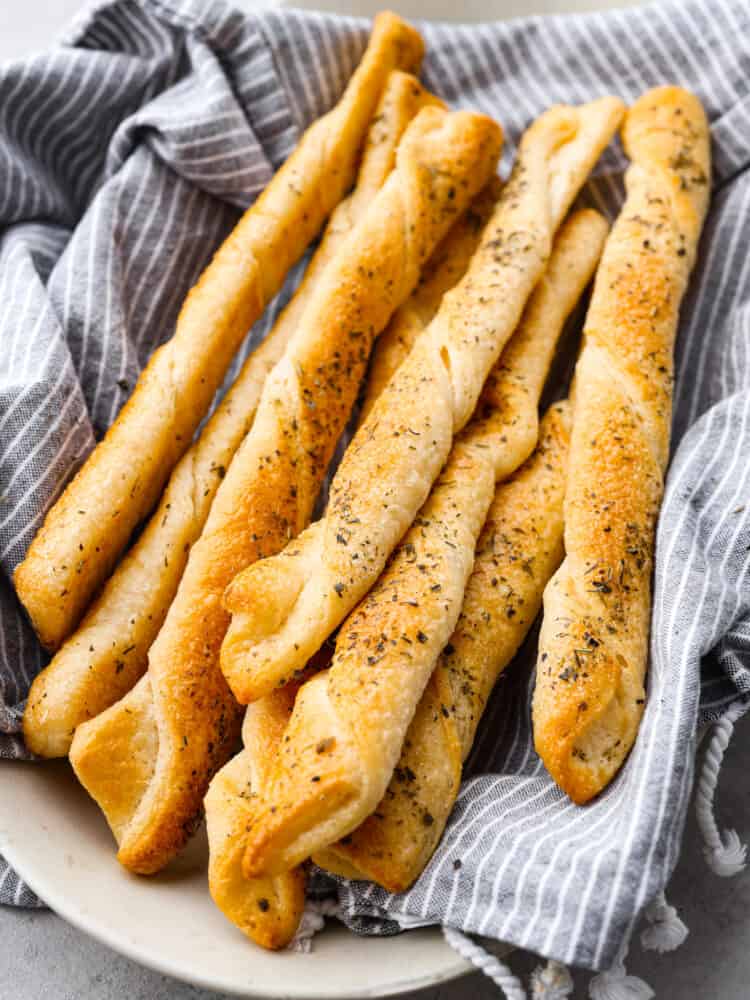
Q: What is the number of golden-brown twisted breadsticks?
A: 8